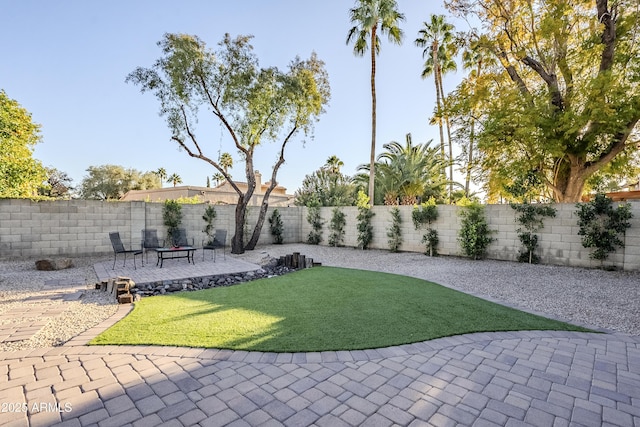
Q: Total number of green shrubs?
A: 11